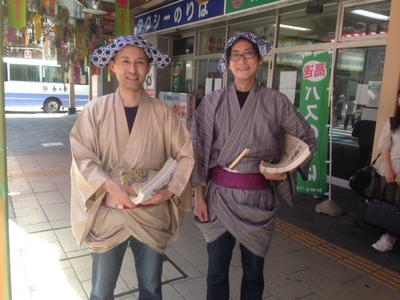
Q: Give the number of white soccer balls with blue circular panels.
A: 0